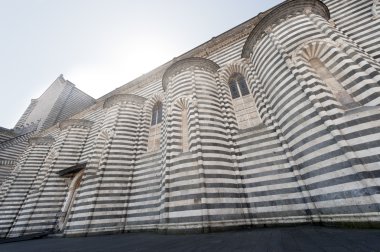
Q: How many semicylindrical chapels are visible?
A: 5